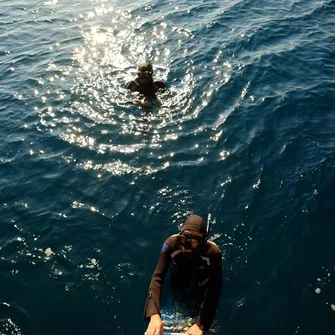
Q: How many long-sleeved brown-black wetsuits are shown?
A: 2